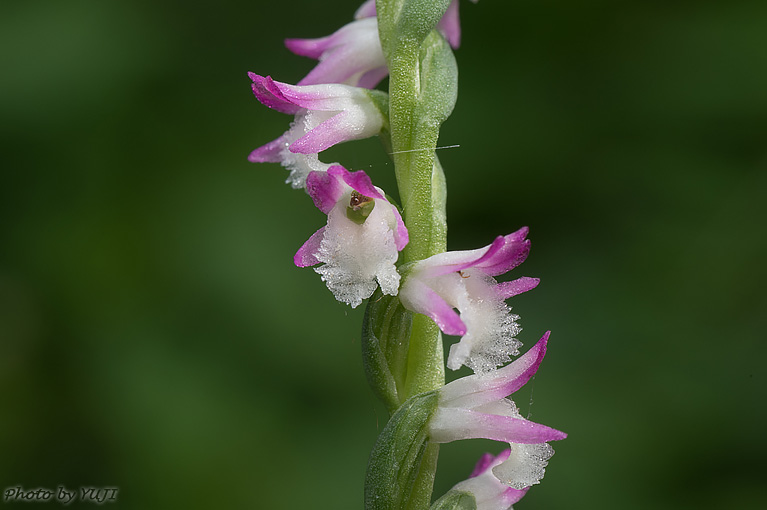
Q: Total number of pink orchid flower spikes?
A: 1